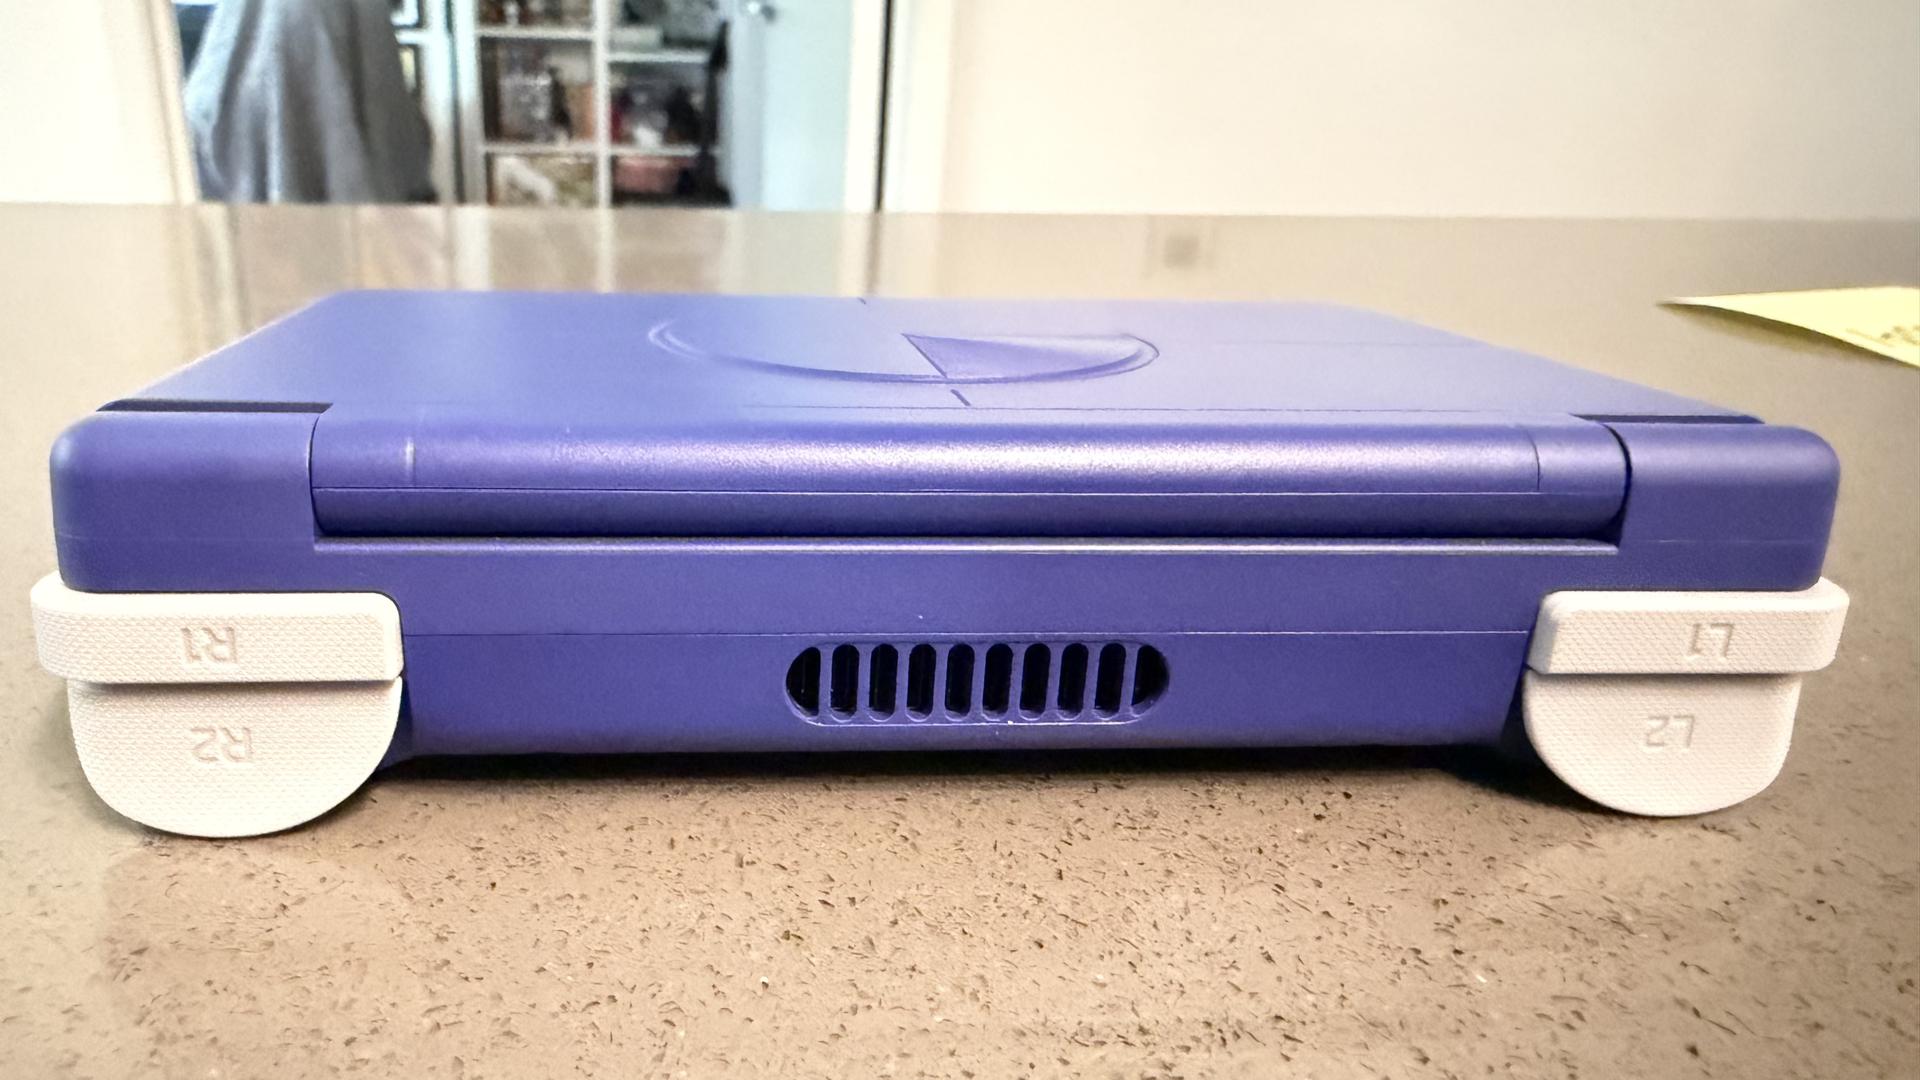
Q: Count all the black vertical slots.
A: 10